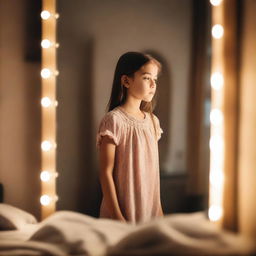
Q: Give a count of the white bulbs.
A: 14